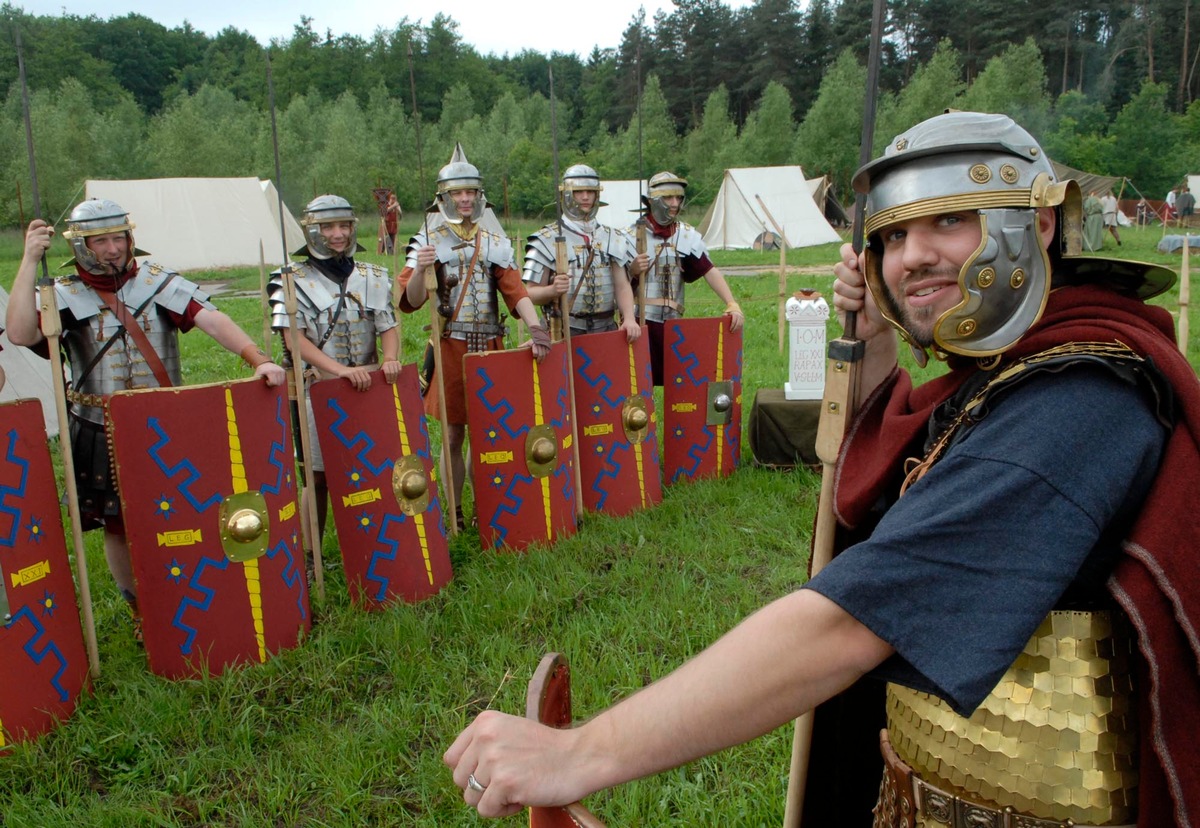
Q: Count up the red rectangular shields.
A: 6